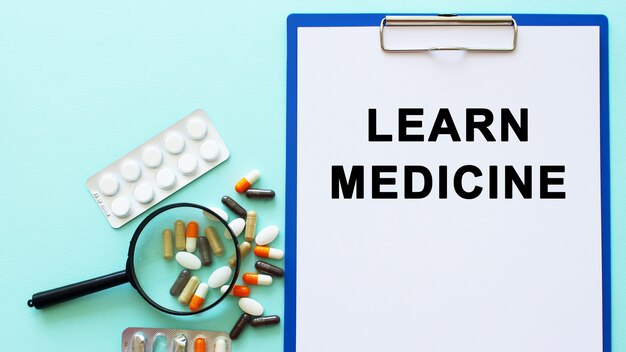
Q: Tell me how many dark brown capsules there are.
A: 7